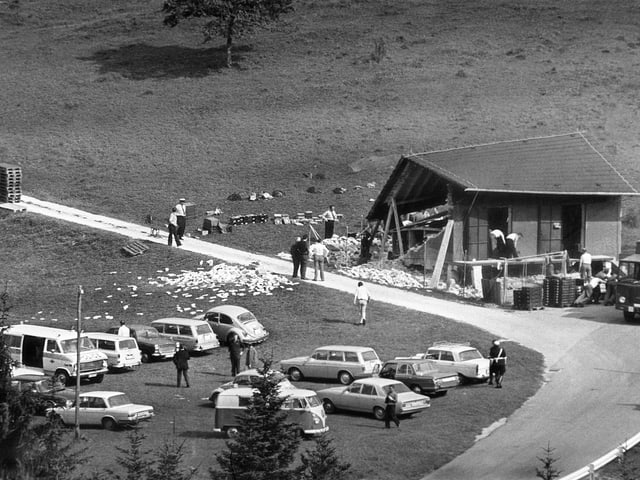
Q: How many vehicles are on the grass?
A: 13